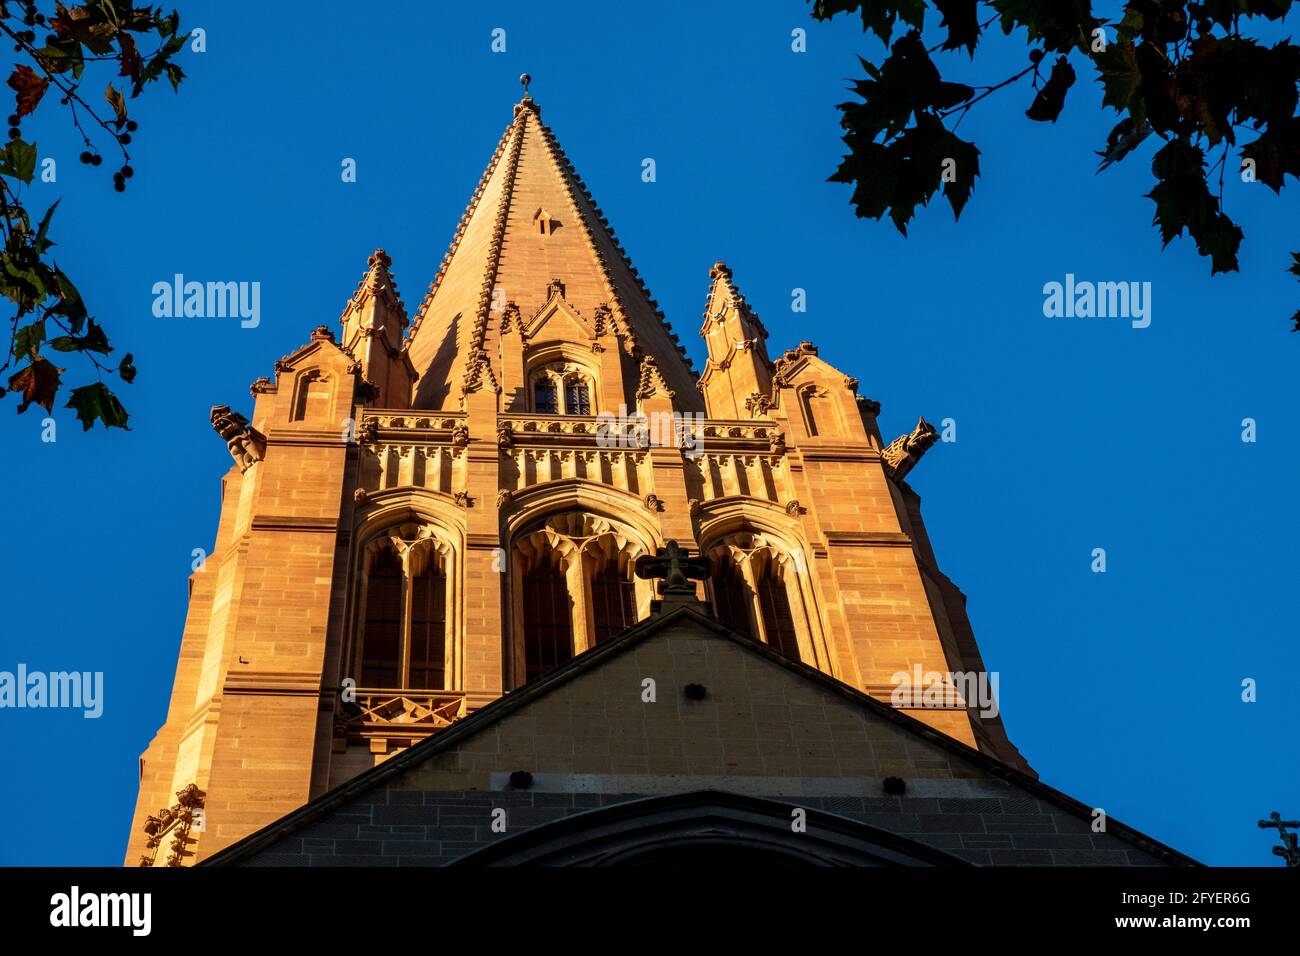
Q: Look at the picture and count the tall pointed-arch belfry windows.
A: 3